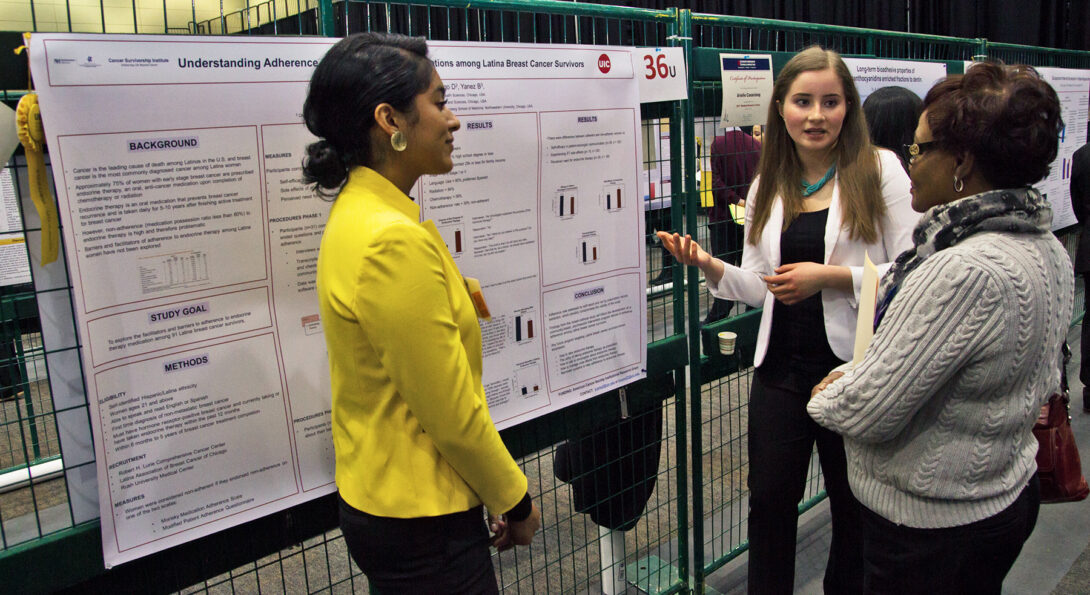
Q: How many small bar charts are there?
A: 6